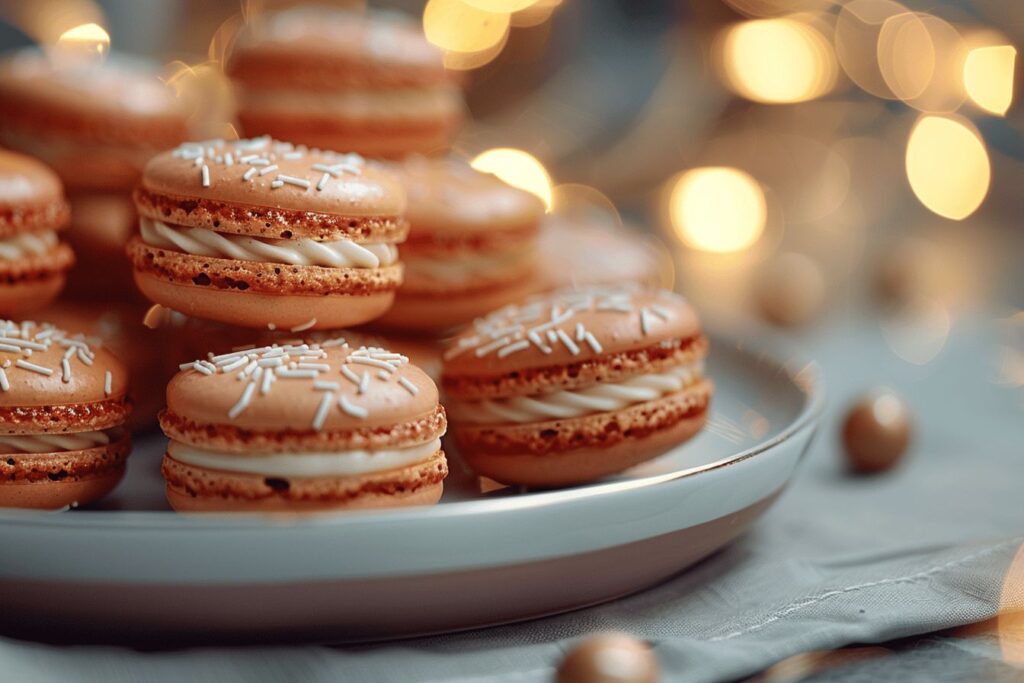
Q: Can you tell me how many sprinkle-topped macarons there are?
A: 4